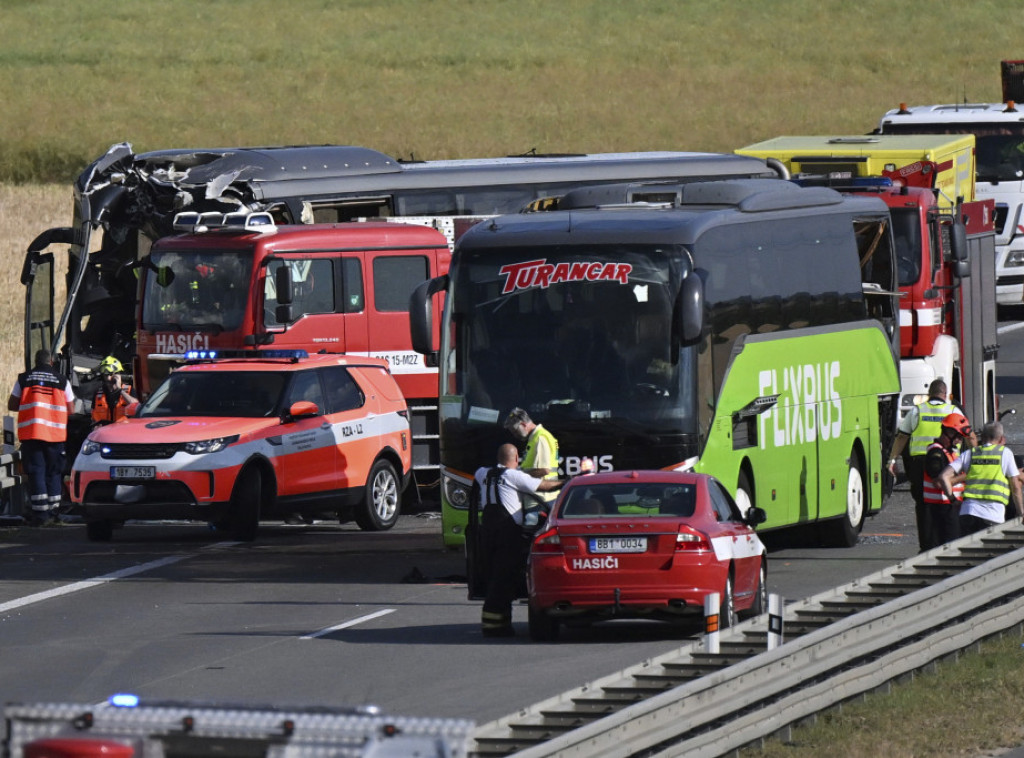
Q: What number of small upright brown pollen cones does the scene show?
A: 0